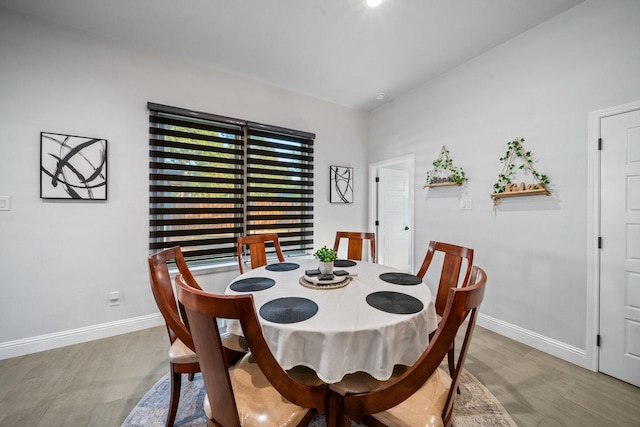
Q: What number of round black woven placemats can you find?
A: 6